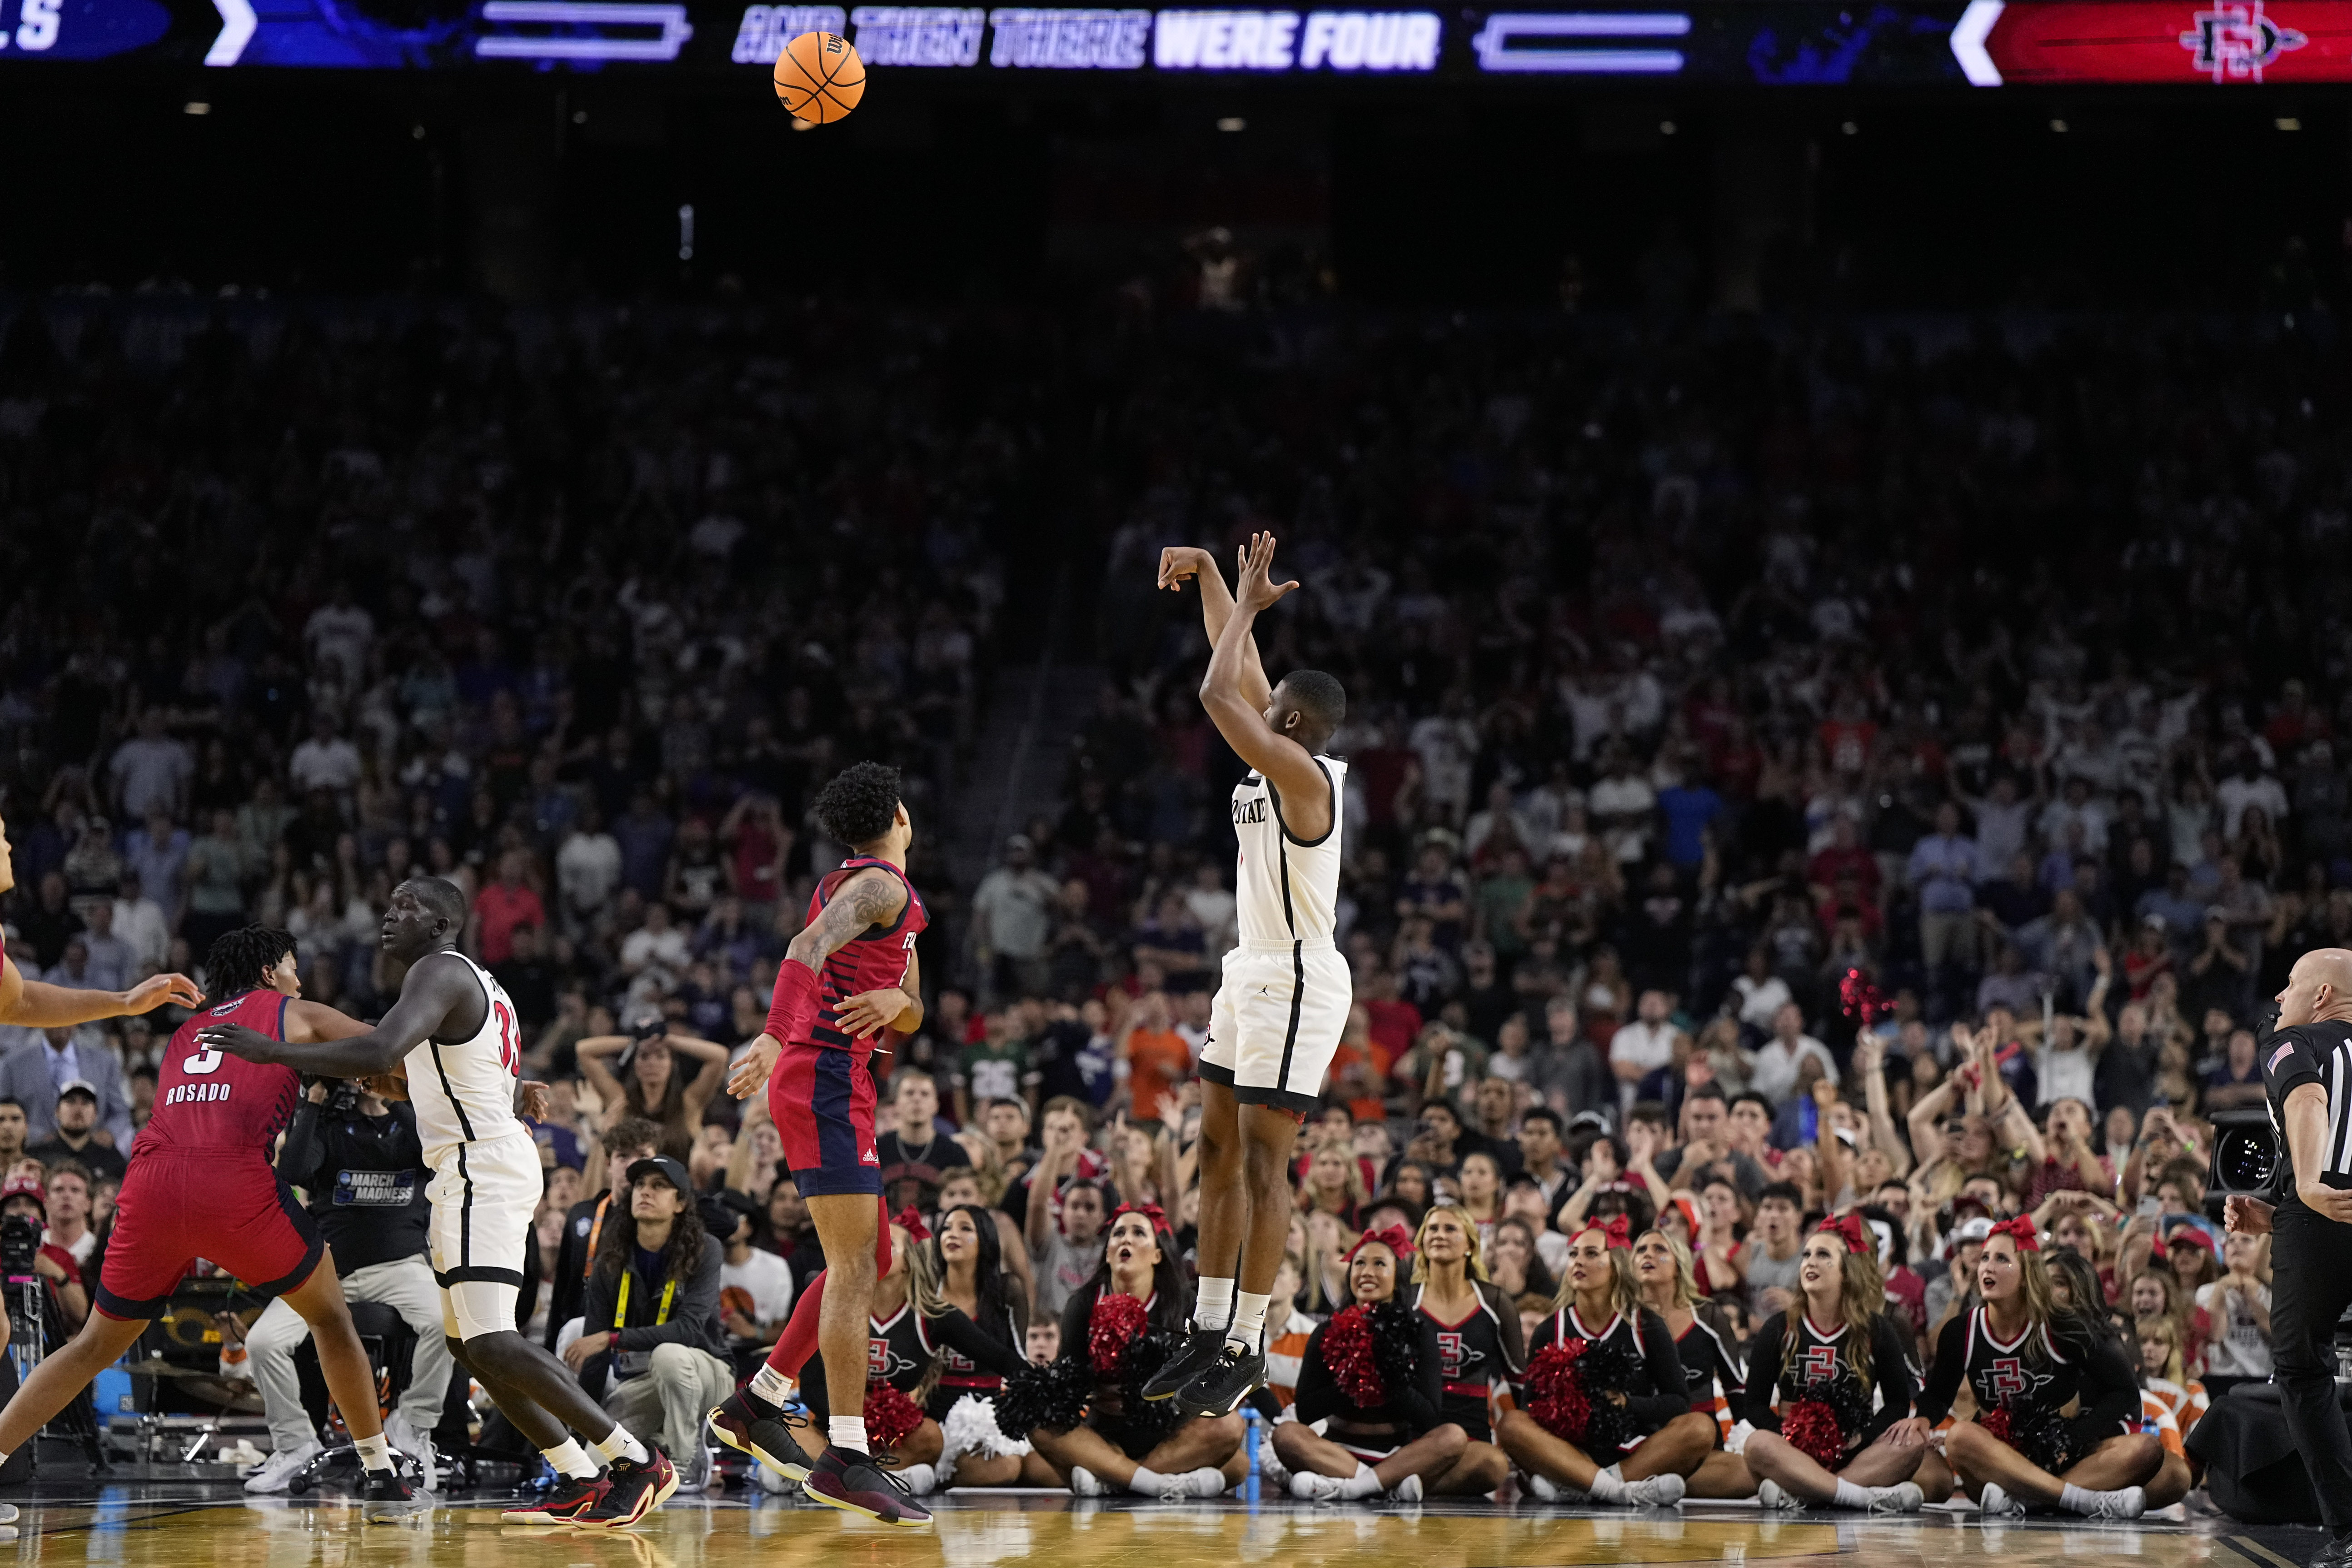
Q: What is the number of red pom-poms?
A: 7